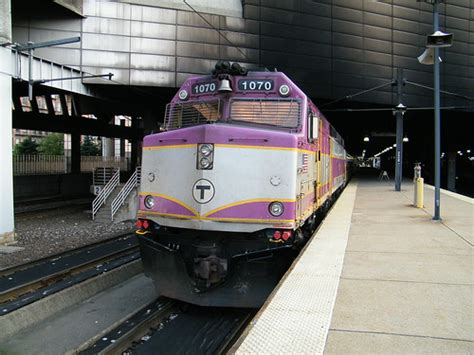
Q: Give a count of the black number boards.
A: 2